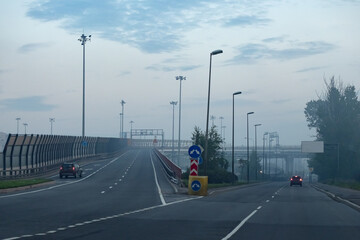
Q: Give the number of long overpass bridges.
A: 1